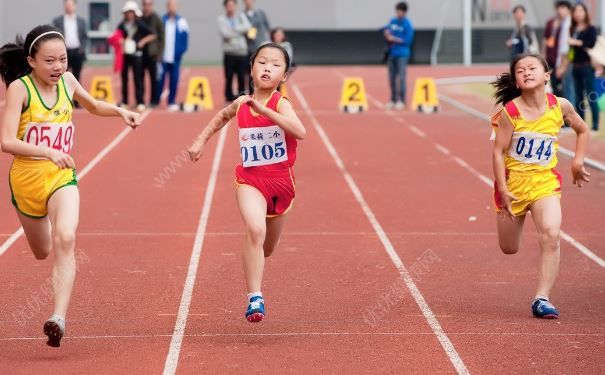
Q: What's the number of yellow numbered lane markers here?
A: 4